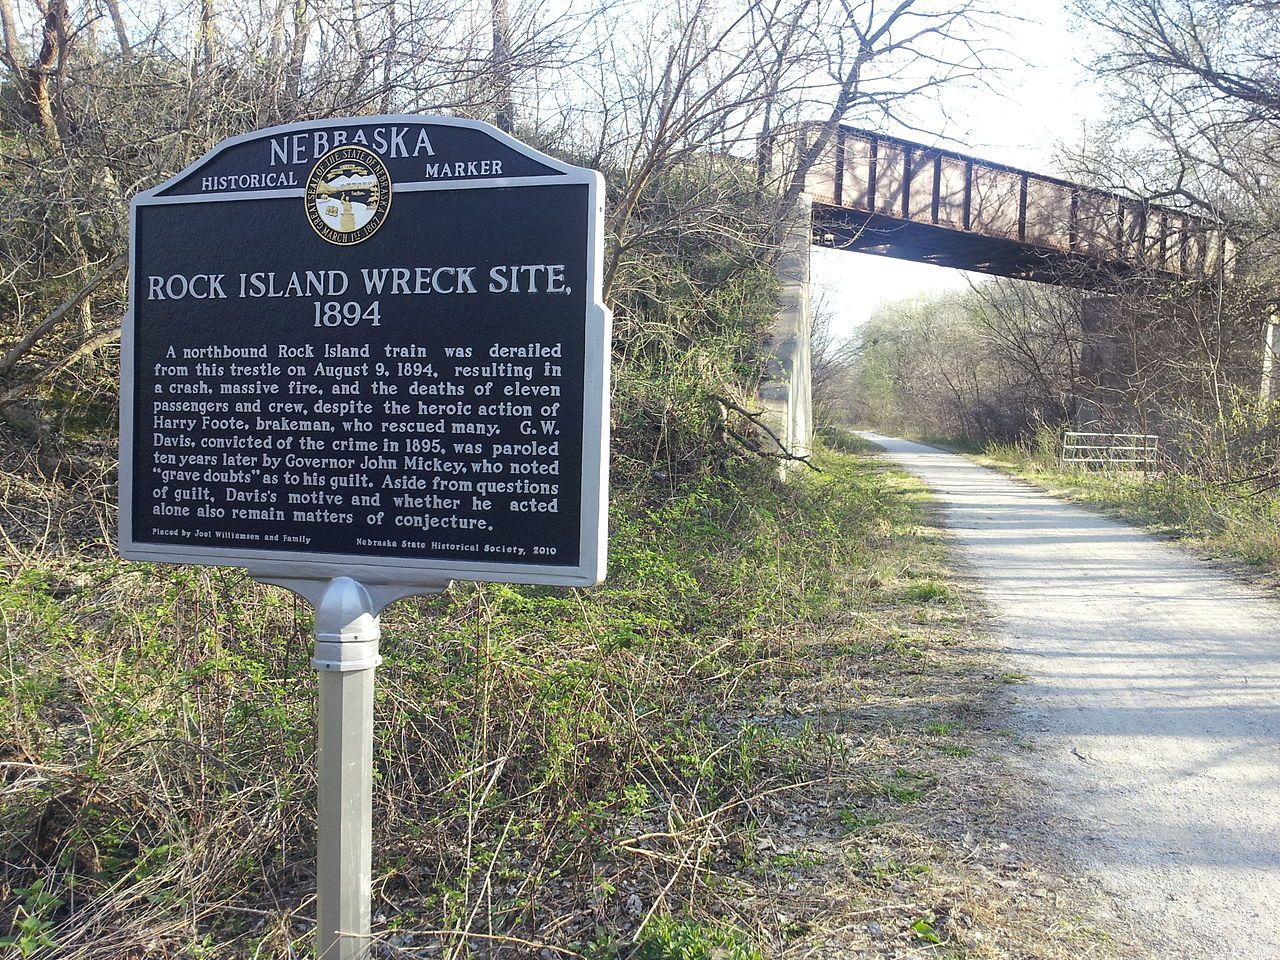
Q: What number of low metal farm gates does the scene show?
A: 1